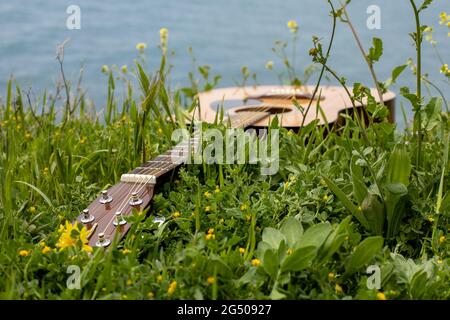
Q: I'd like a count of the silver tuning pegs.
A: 5